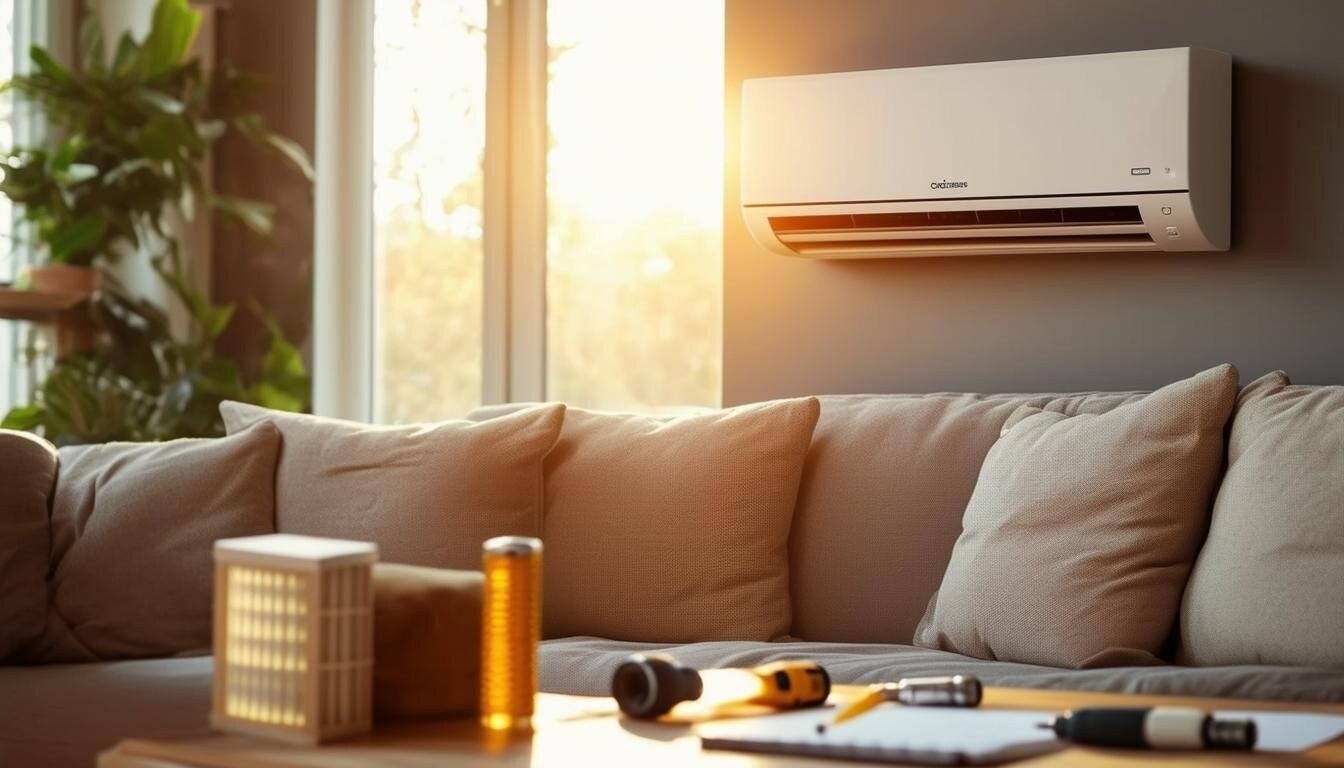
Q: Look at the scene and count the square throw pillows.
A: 5